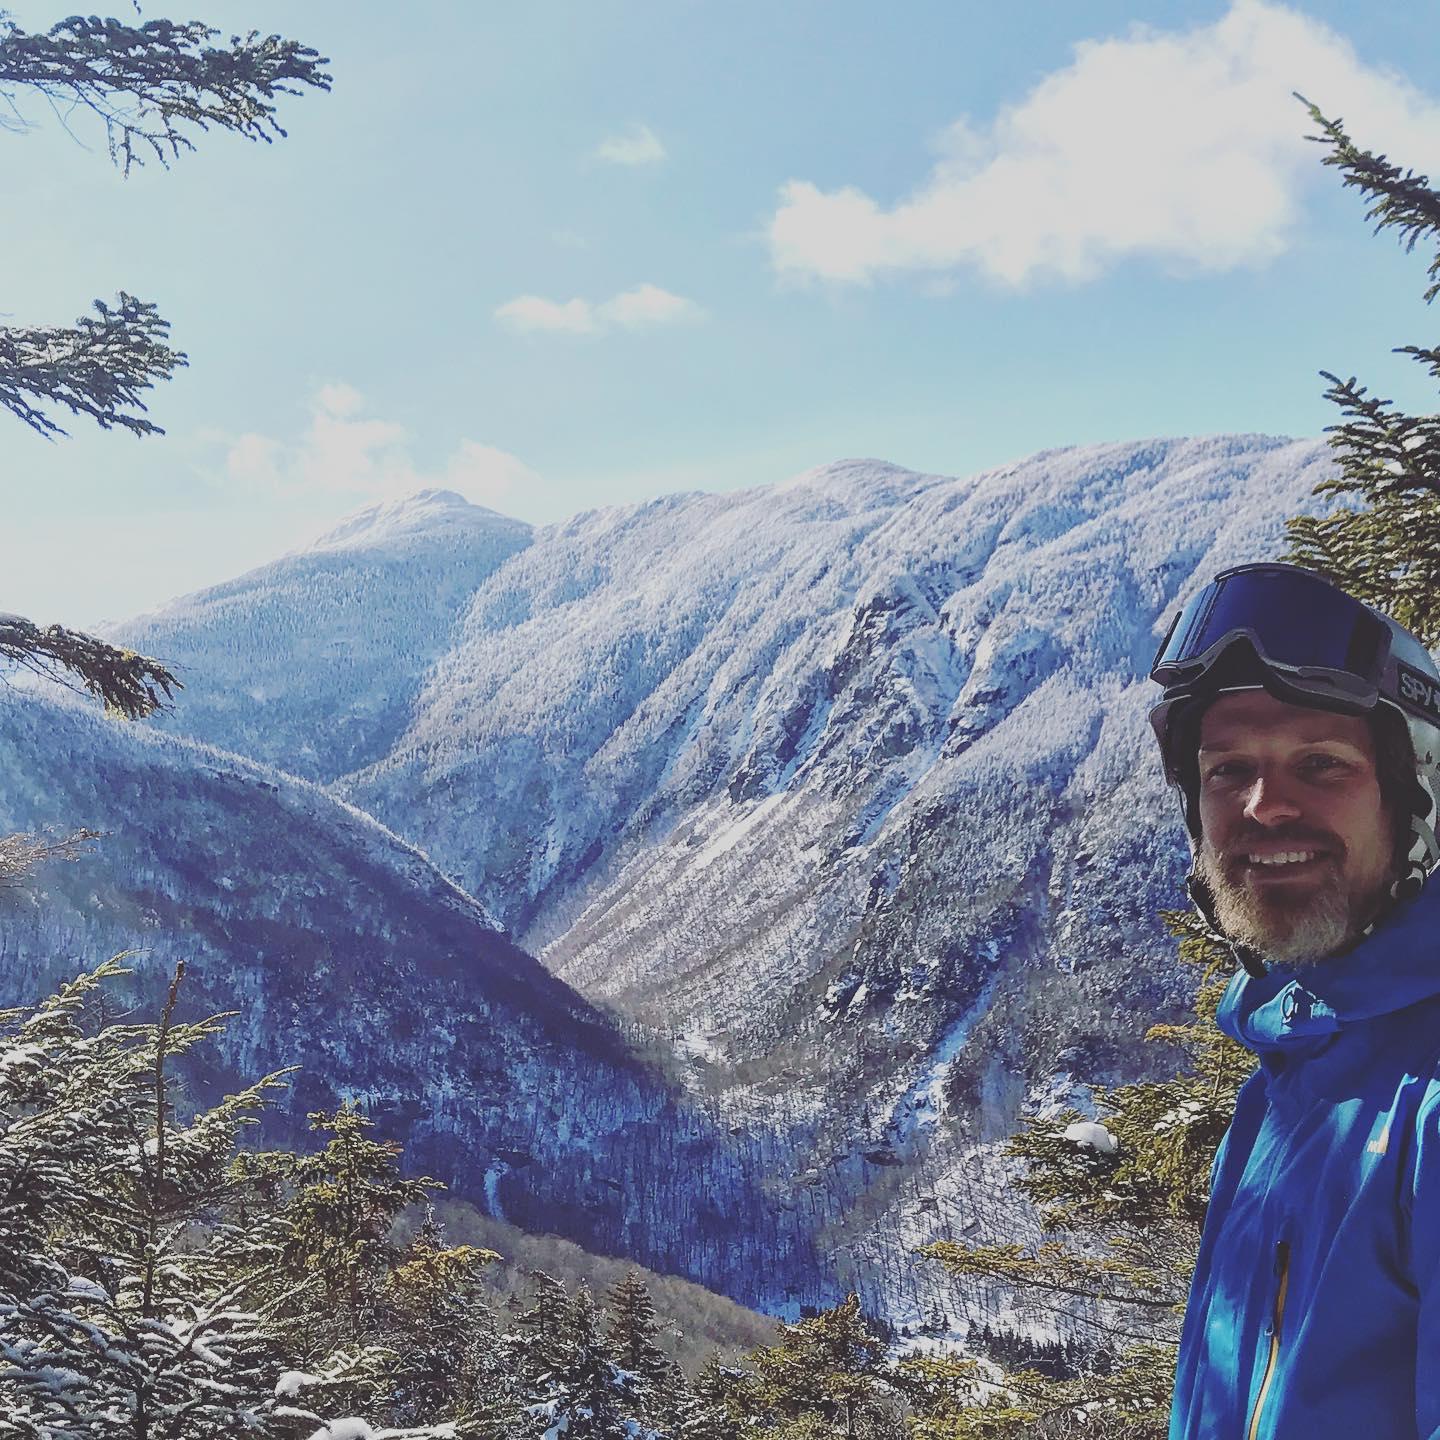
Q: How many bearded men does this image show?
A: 1